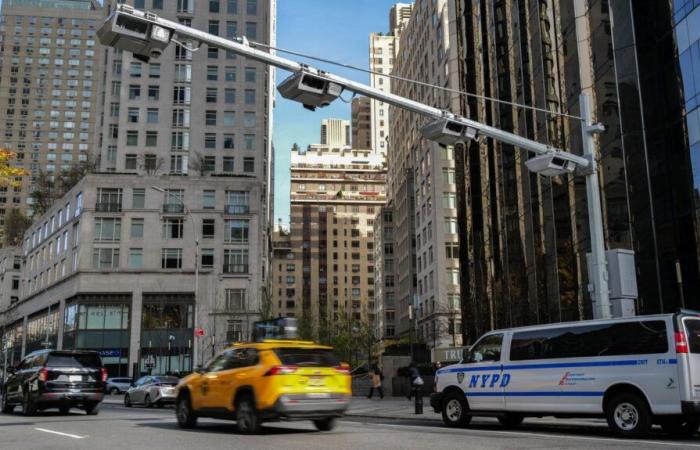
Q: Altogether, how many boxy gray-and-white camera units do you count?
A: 4